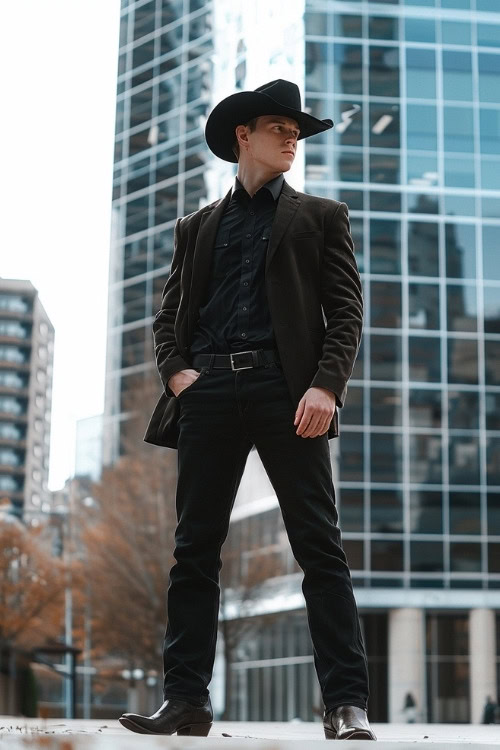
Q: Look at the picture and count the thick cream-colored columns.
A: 2